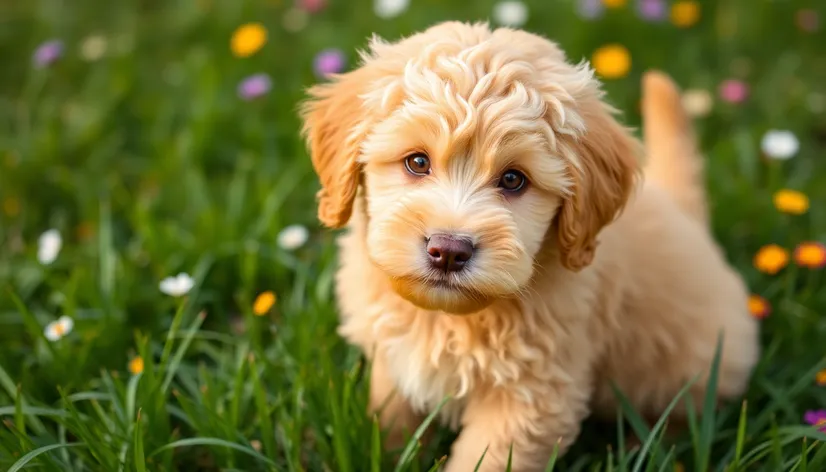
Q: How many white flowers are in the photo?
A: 7